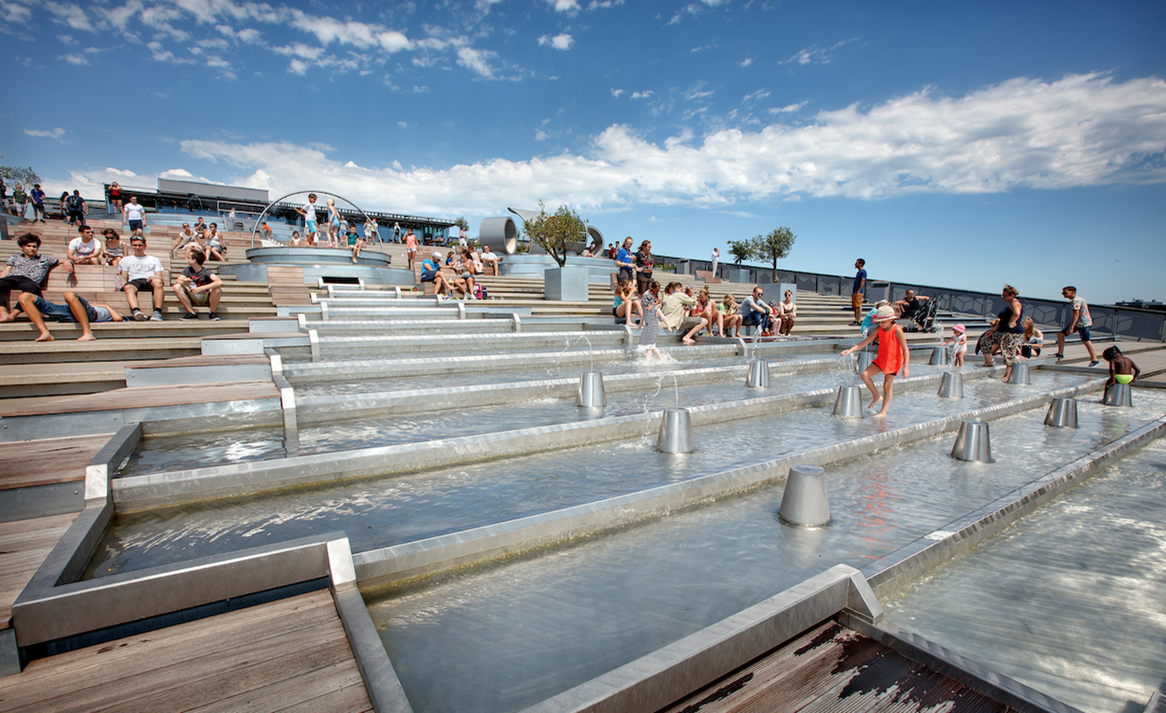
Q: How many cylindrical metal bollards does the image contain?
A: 12